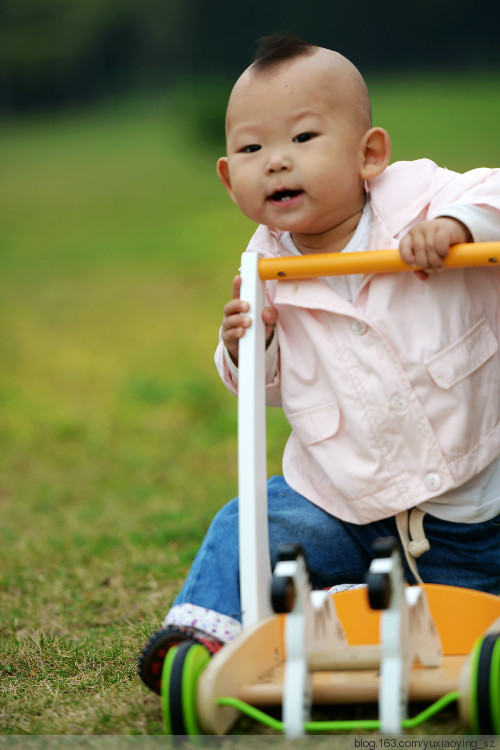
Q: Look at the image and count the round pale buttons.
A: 3